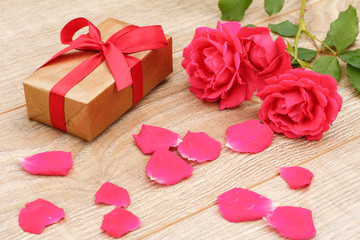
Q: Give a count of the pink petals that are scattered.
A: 11